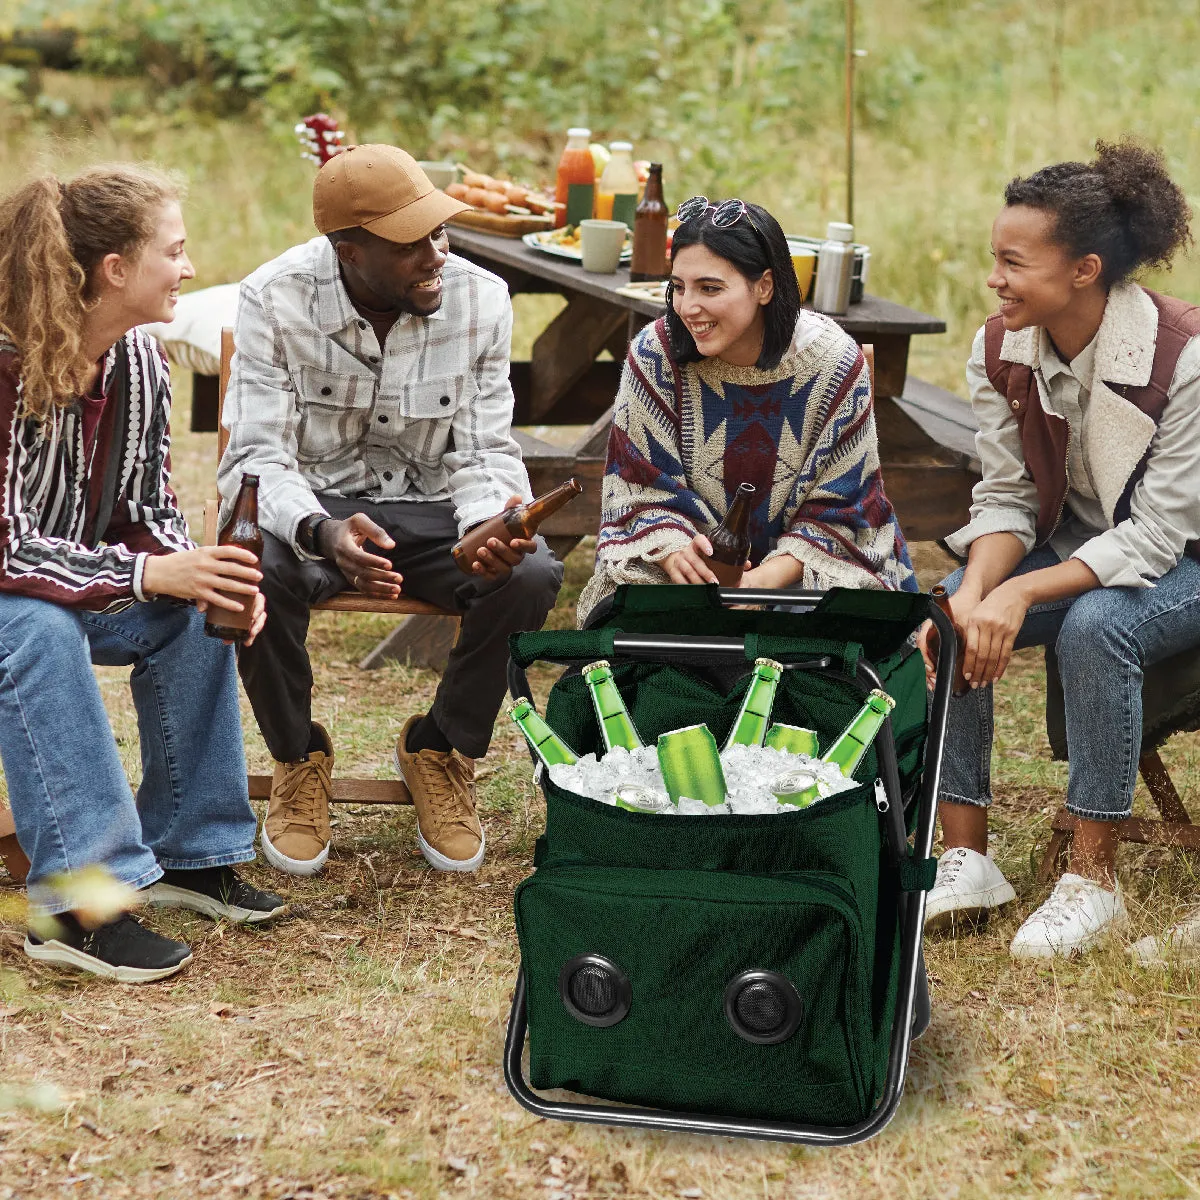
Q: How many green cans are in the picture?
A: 4